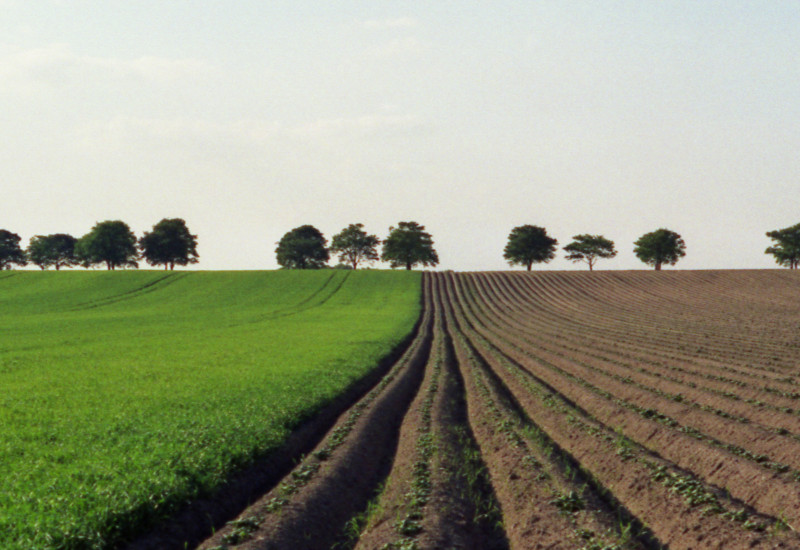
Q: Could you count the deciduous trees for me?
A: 11